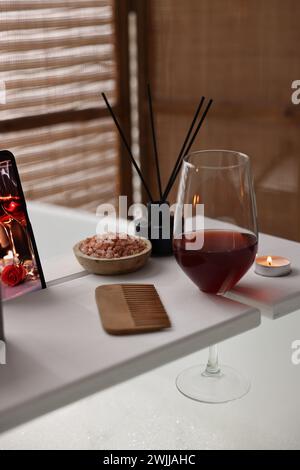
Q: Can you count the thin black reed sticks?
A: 4